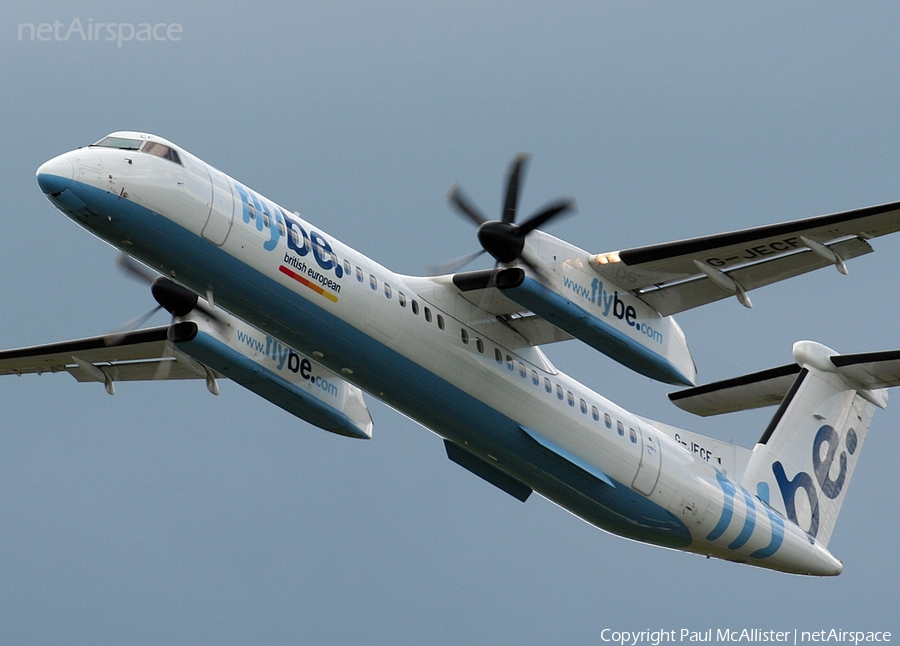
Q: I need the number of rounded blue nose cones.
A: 1